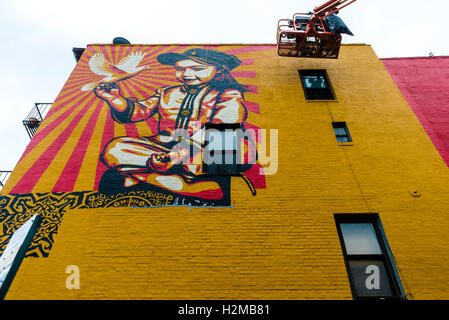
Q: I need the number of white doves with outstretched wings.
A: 1